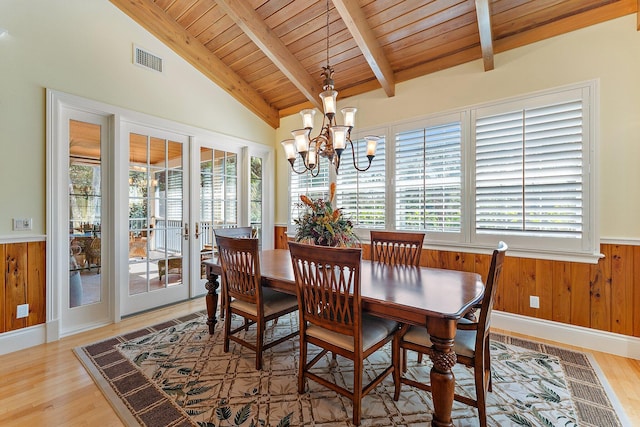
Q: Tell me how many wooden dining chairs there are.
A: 5